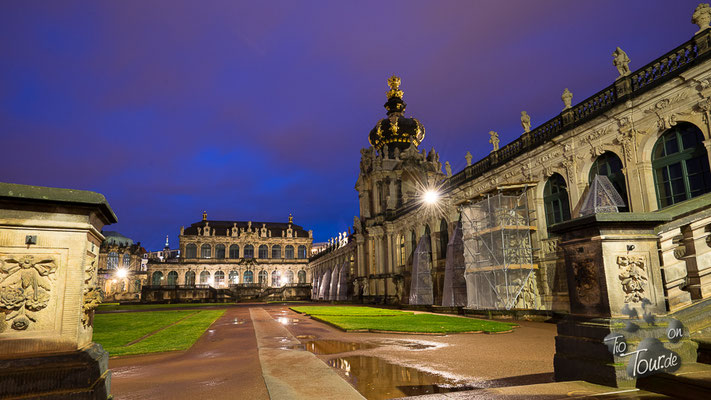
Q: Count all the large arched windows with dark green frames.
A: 3